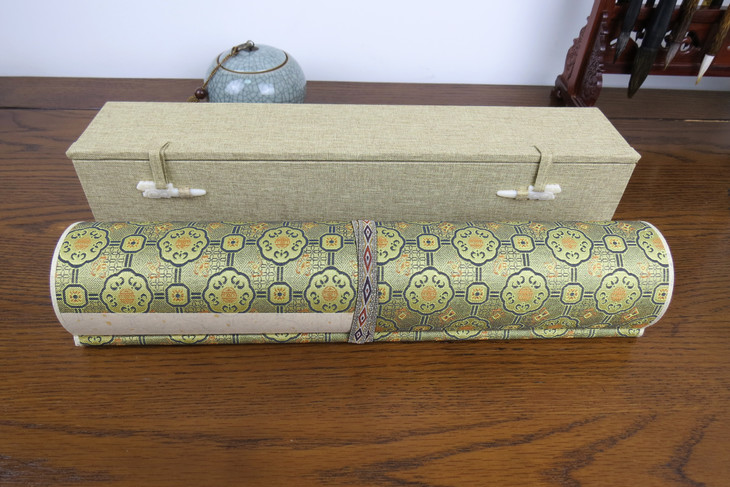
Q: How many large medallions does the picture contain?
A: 13